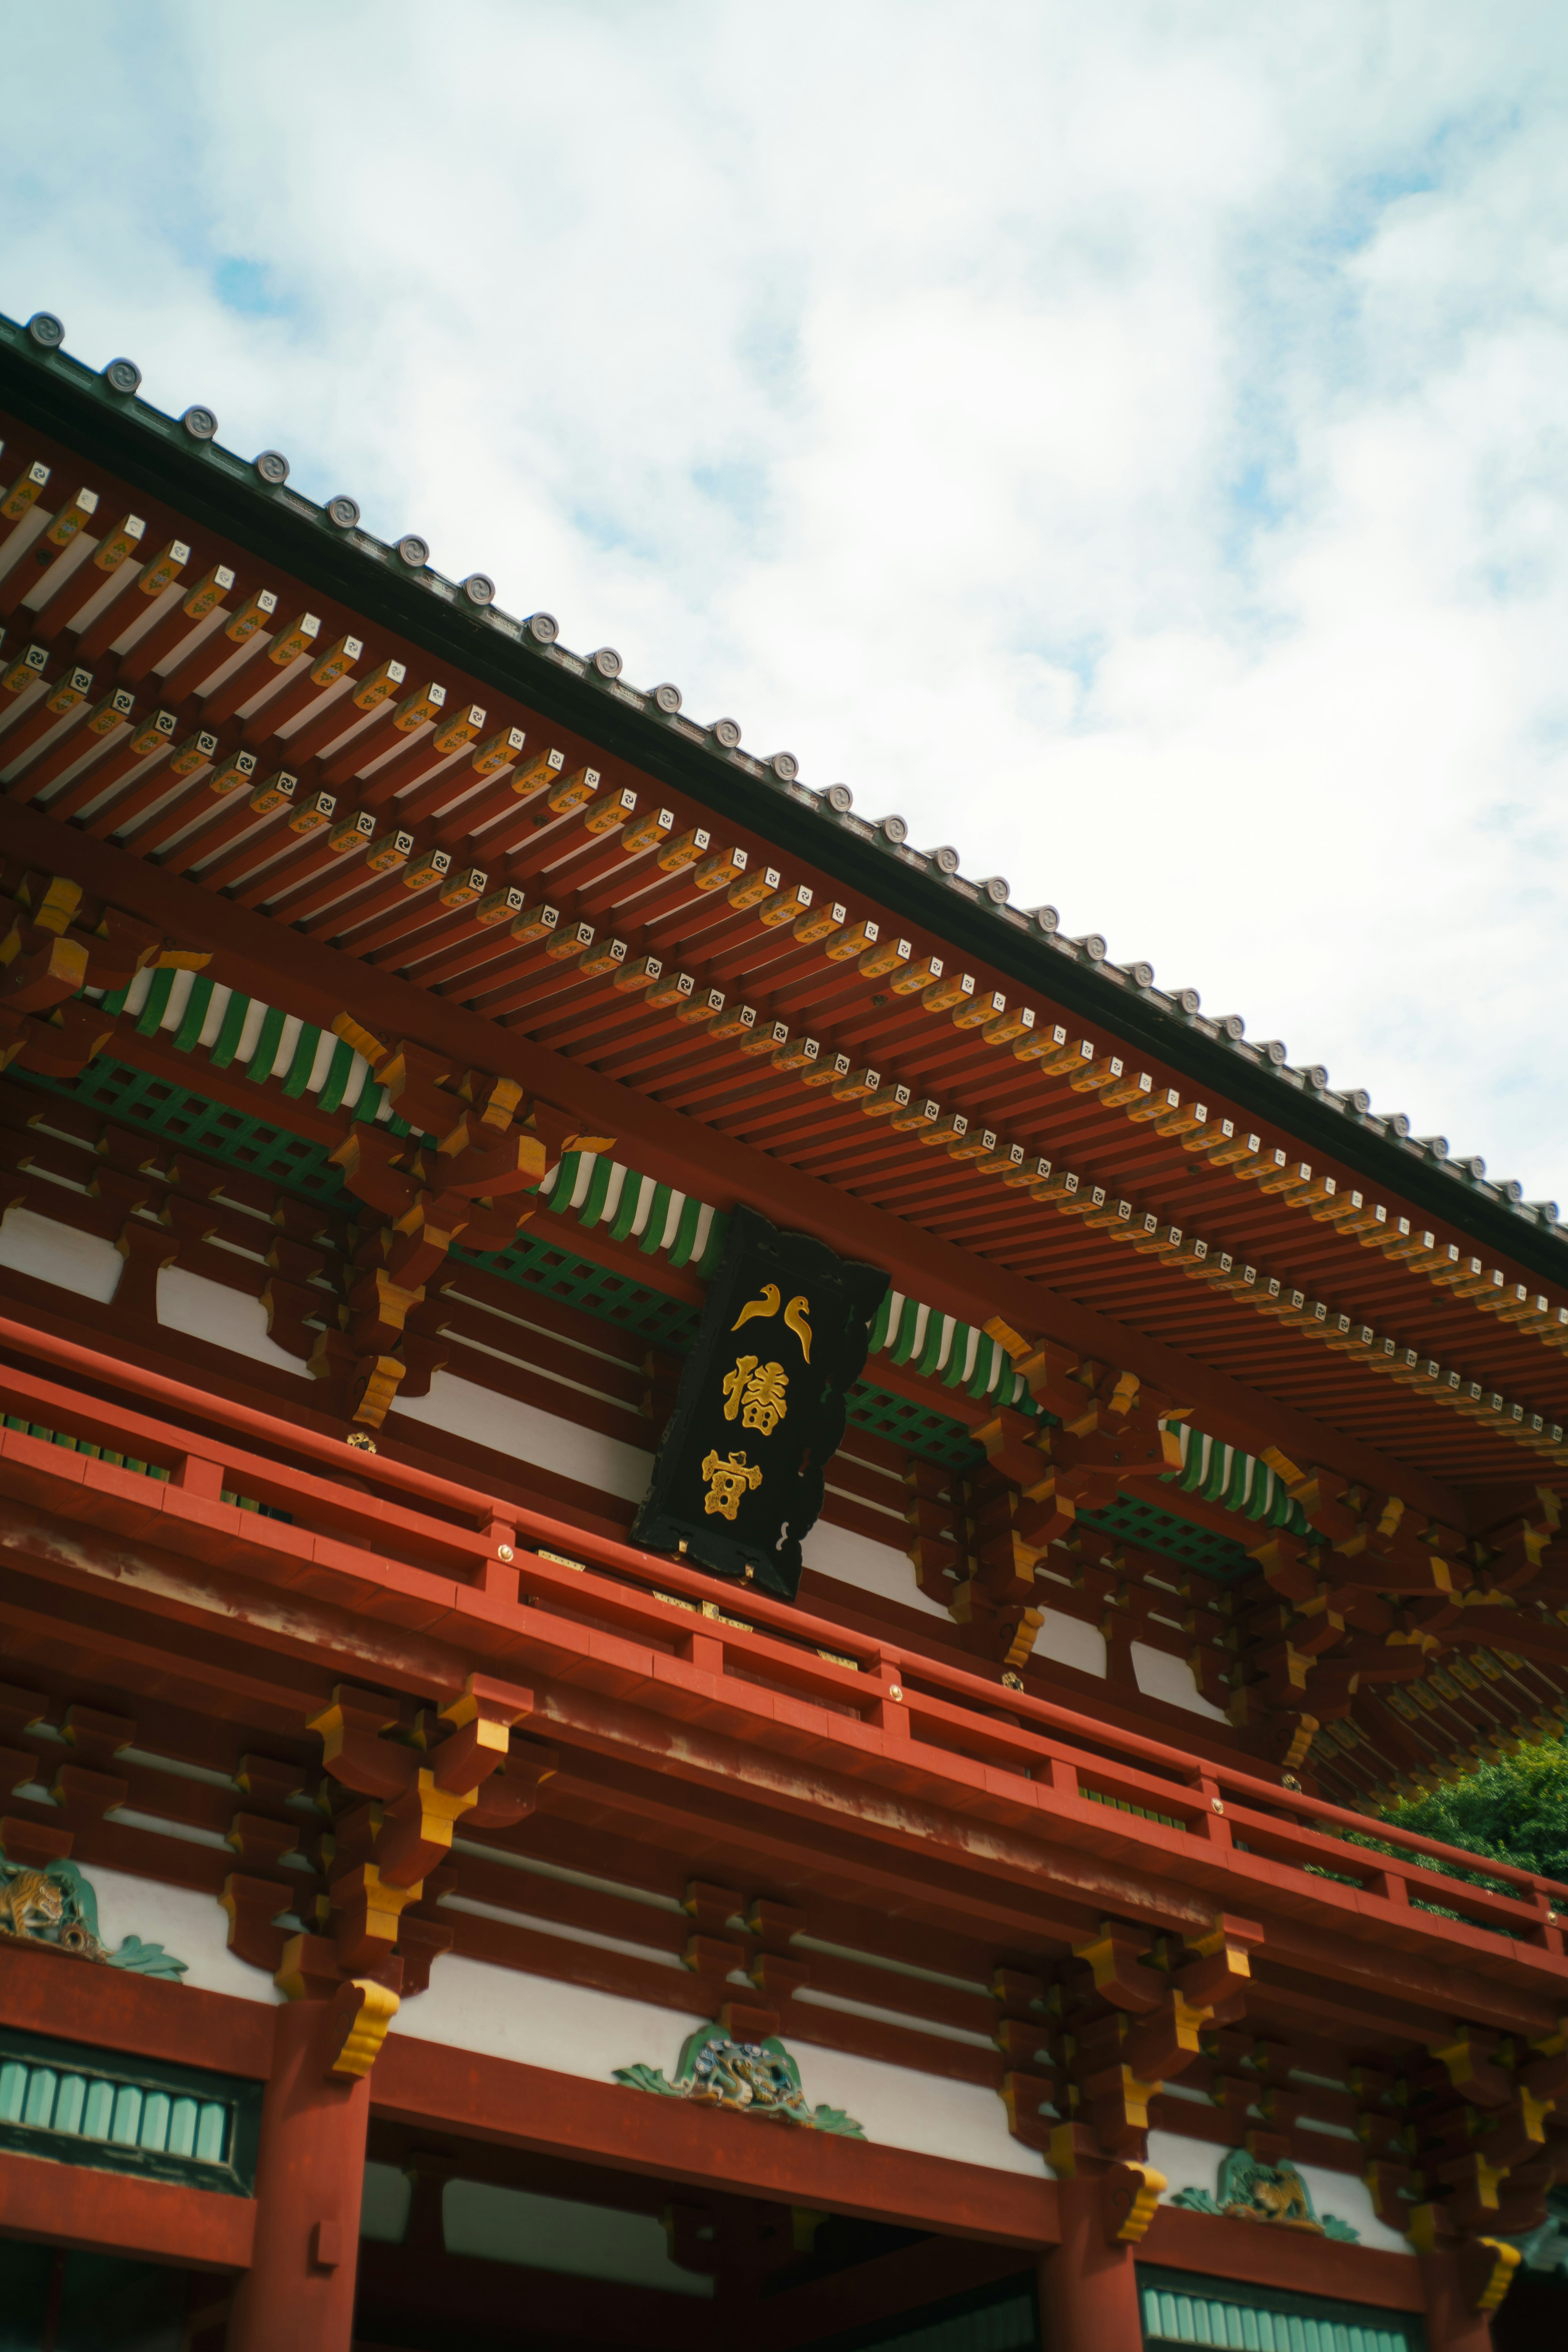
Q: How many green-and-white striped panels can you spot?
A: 4